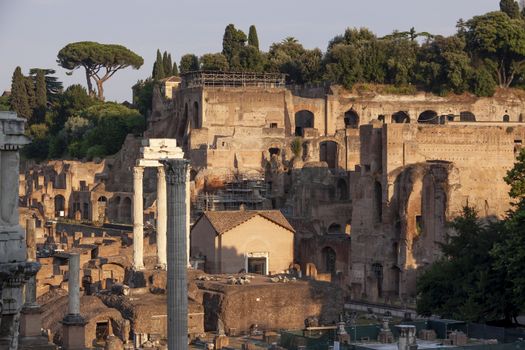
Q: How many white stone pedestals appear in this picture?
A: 3